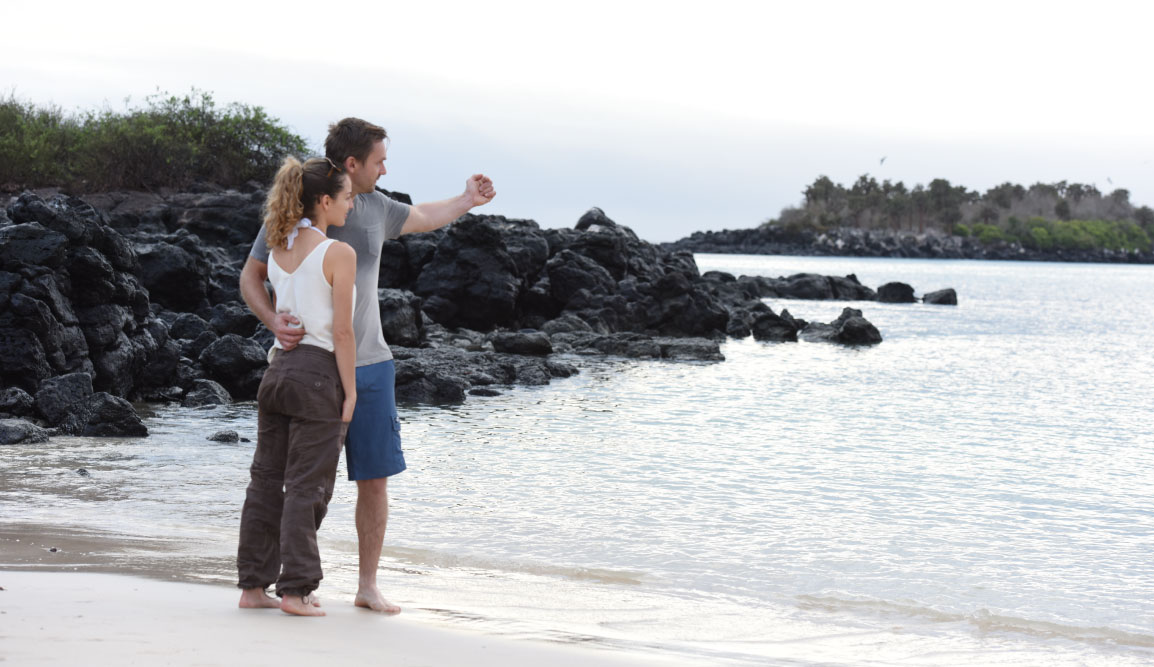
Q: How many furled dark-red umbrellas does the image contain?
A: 0